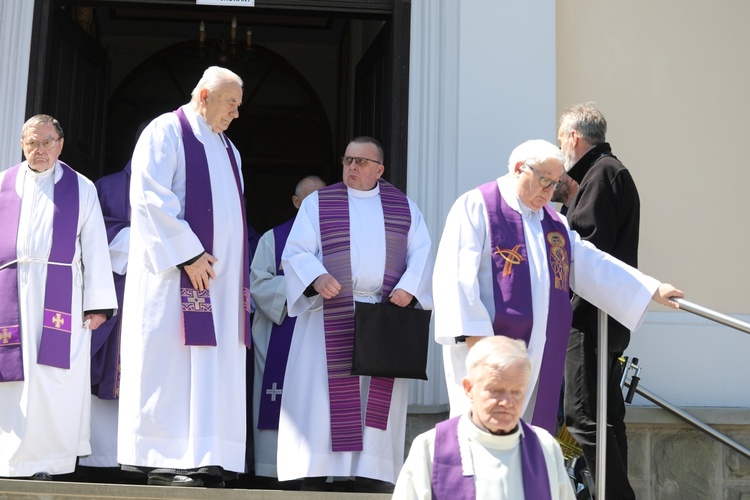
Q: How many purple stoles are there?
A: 6